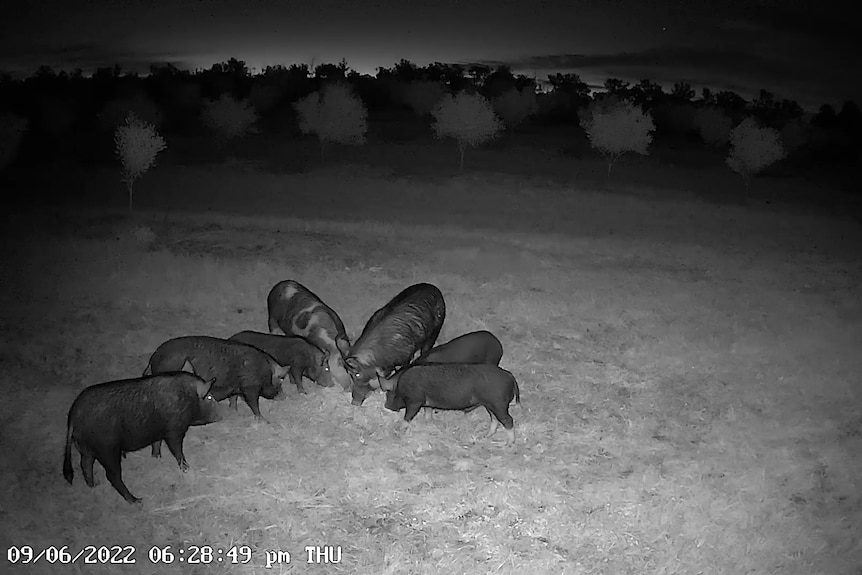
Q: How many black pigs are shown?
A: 6